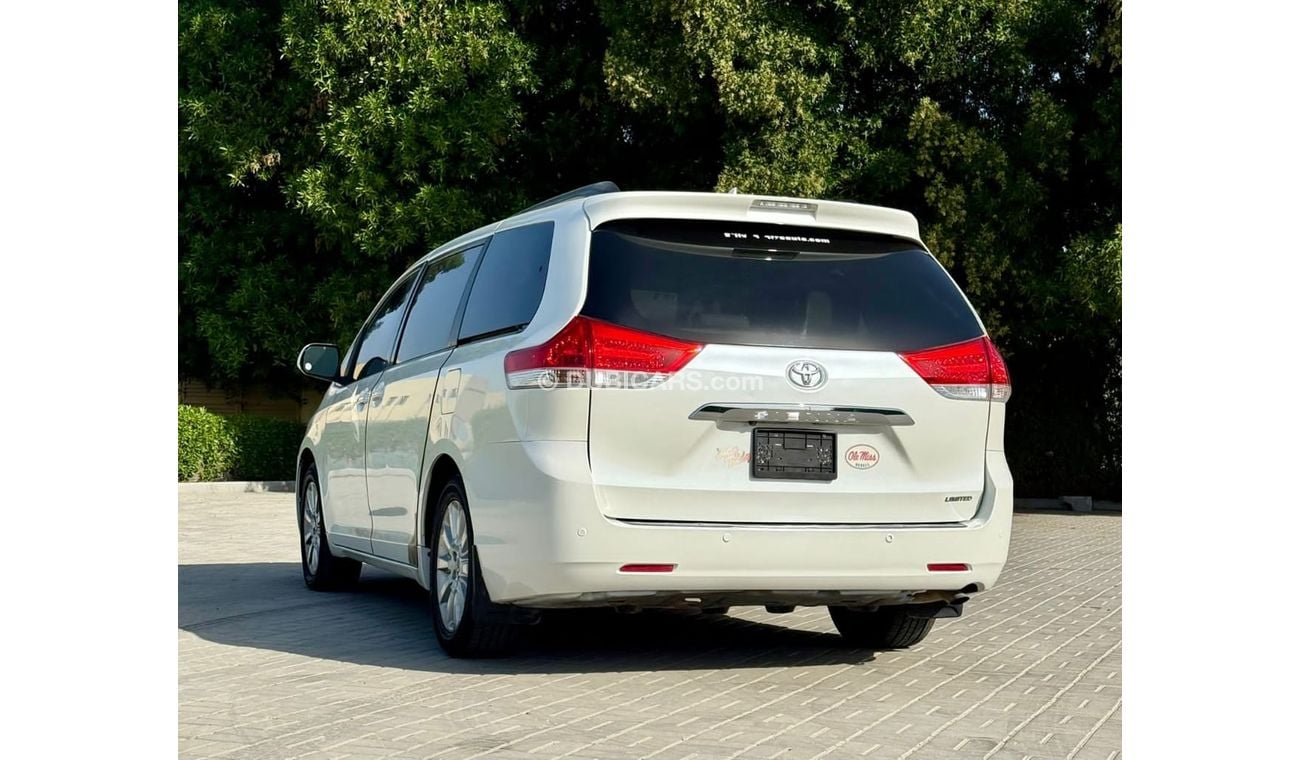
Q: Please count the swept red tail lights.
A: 2